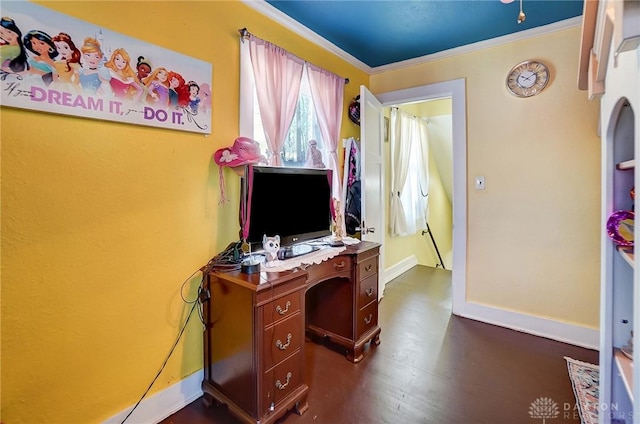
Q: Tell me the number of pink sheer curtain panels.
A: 2